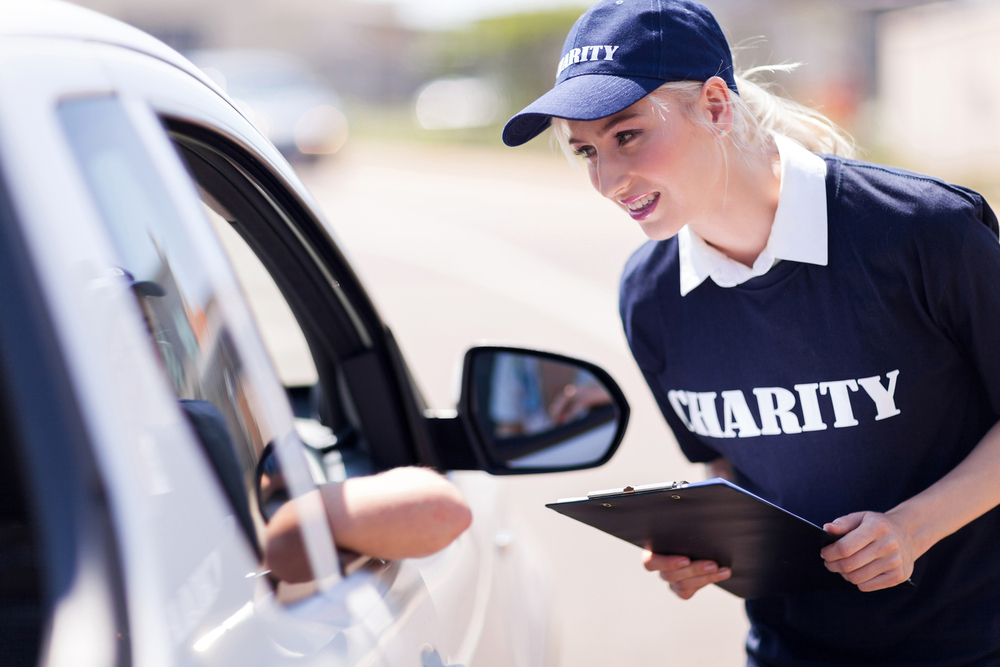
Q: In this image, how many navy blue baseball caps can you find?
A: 1